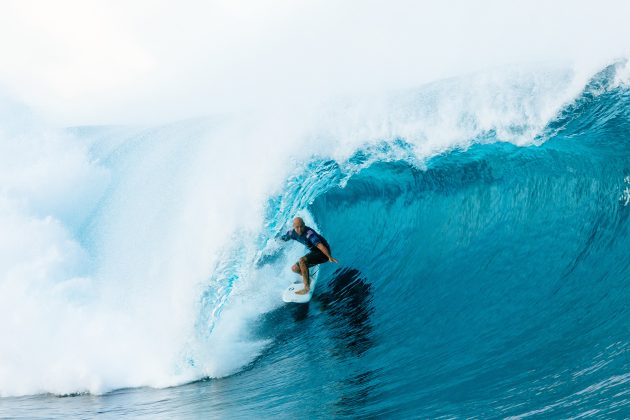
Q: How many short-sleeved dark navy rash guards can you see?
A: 1